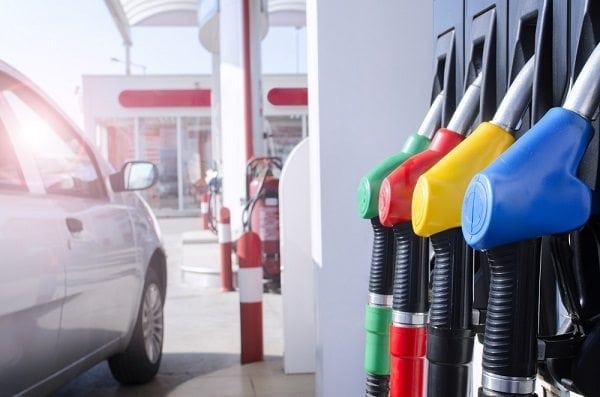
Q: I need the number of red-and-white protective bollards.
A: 3